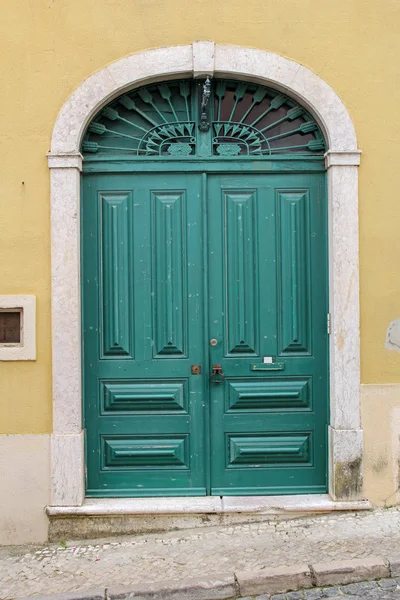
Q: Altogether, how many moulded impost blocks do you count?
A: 2